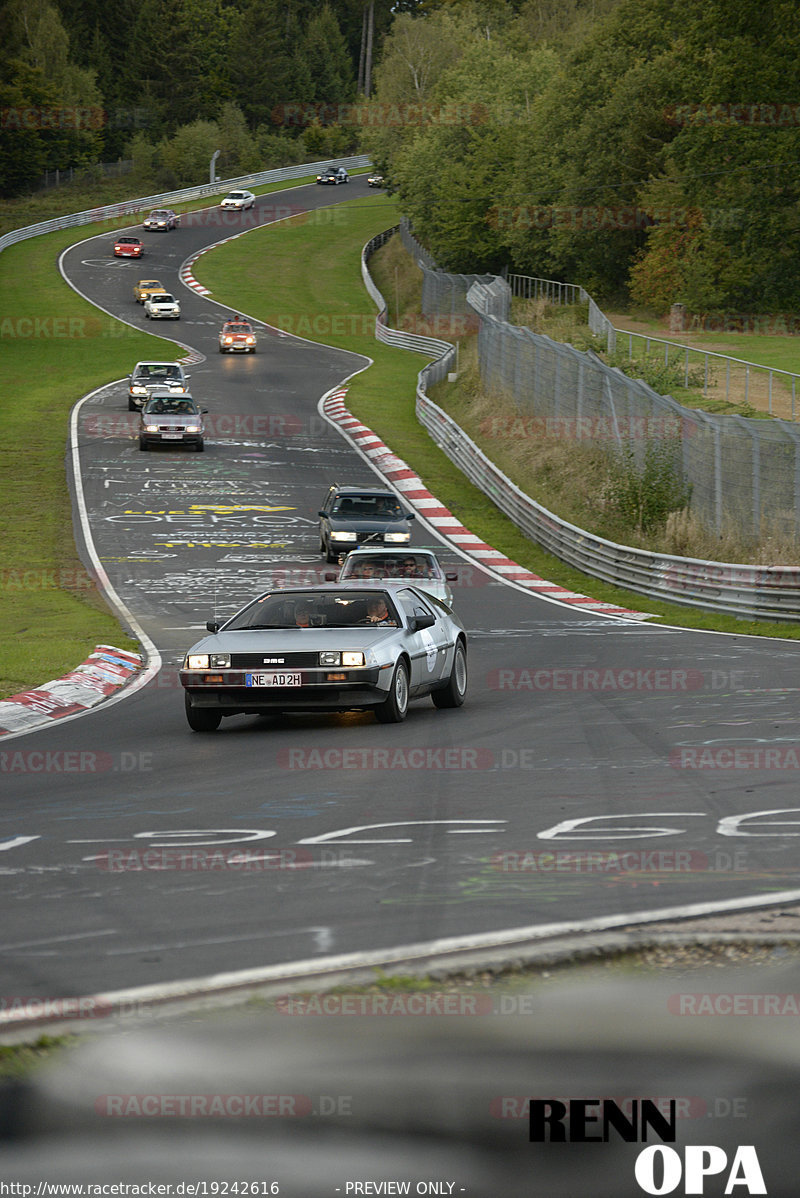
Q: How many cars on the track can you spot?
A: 13